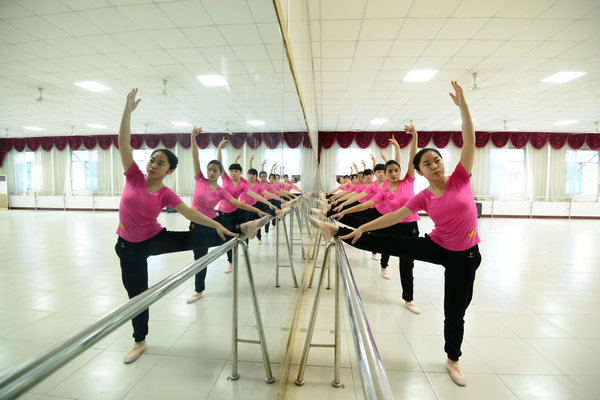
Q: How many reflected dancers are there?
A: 9